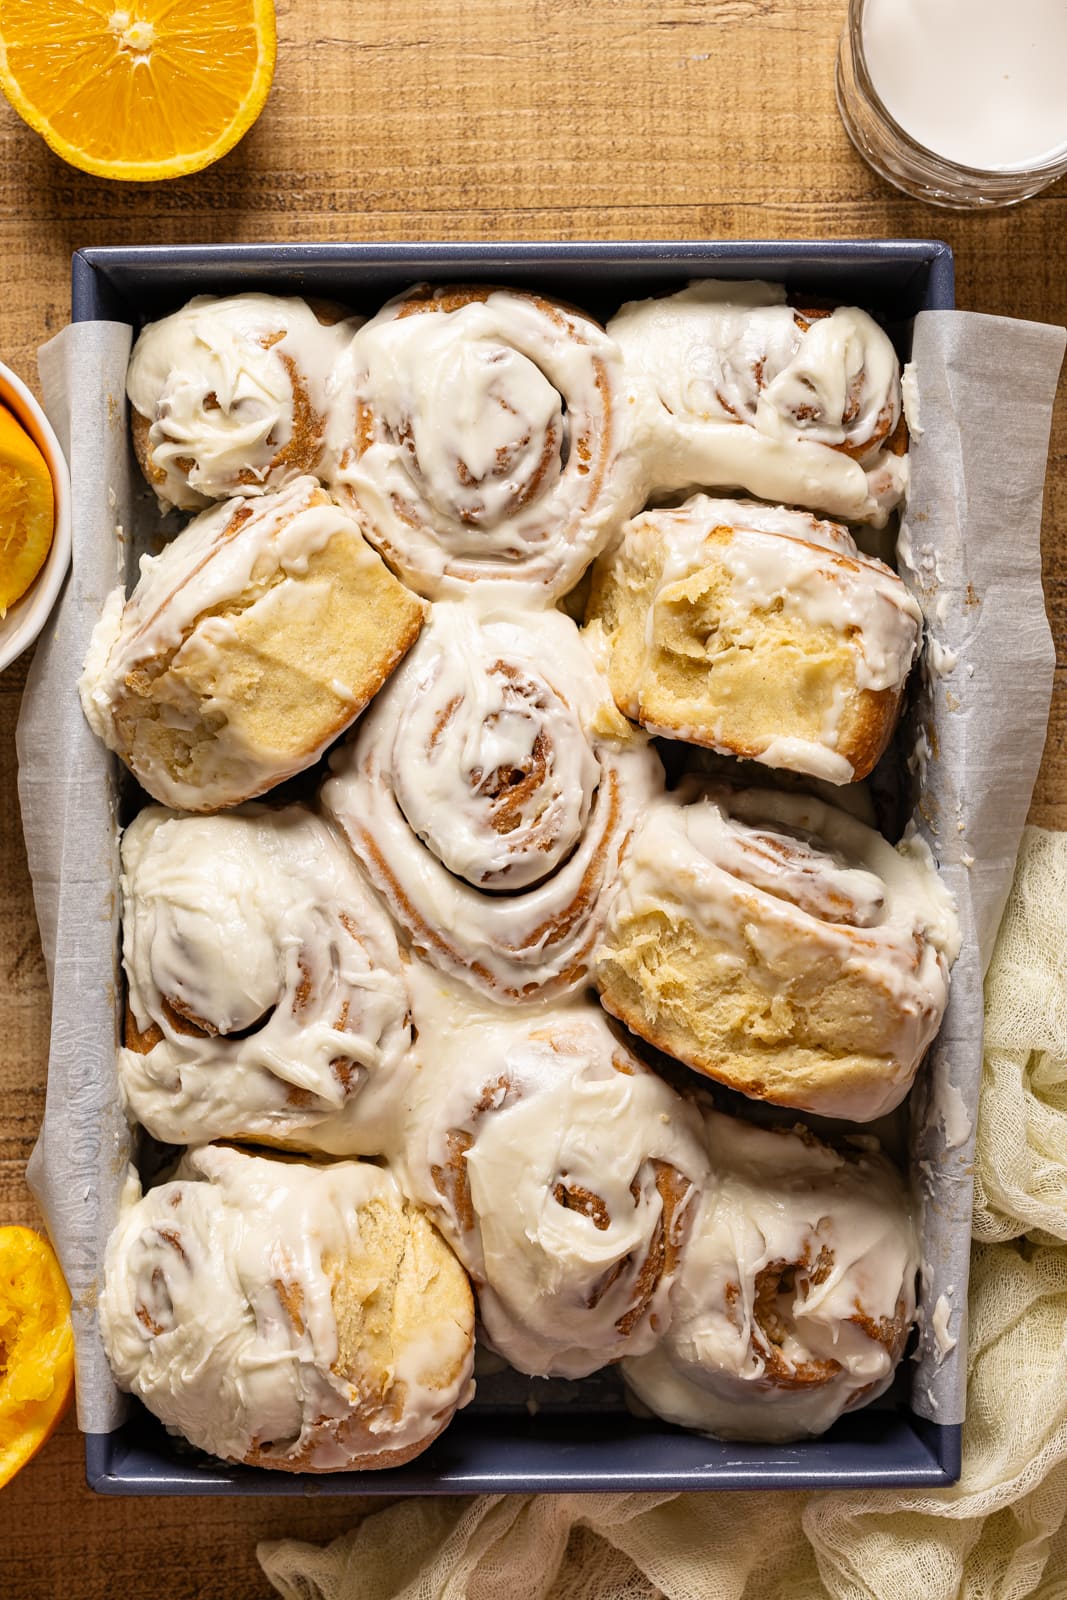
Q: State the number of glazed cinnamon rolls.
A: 11